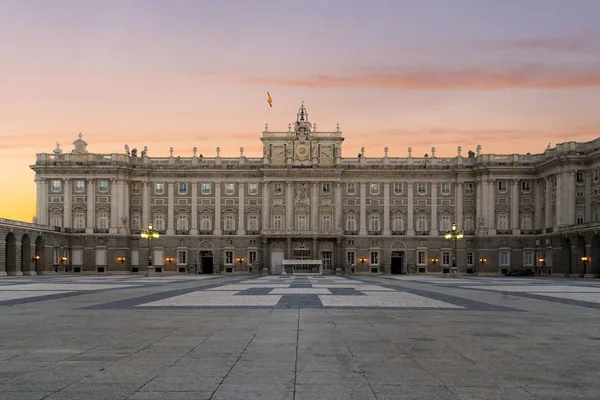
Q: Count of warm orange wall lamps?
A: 10